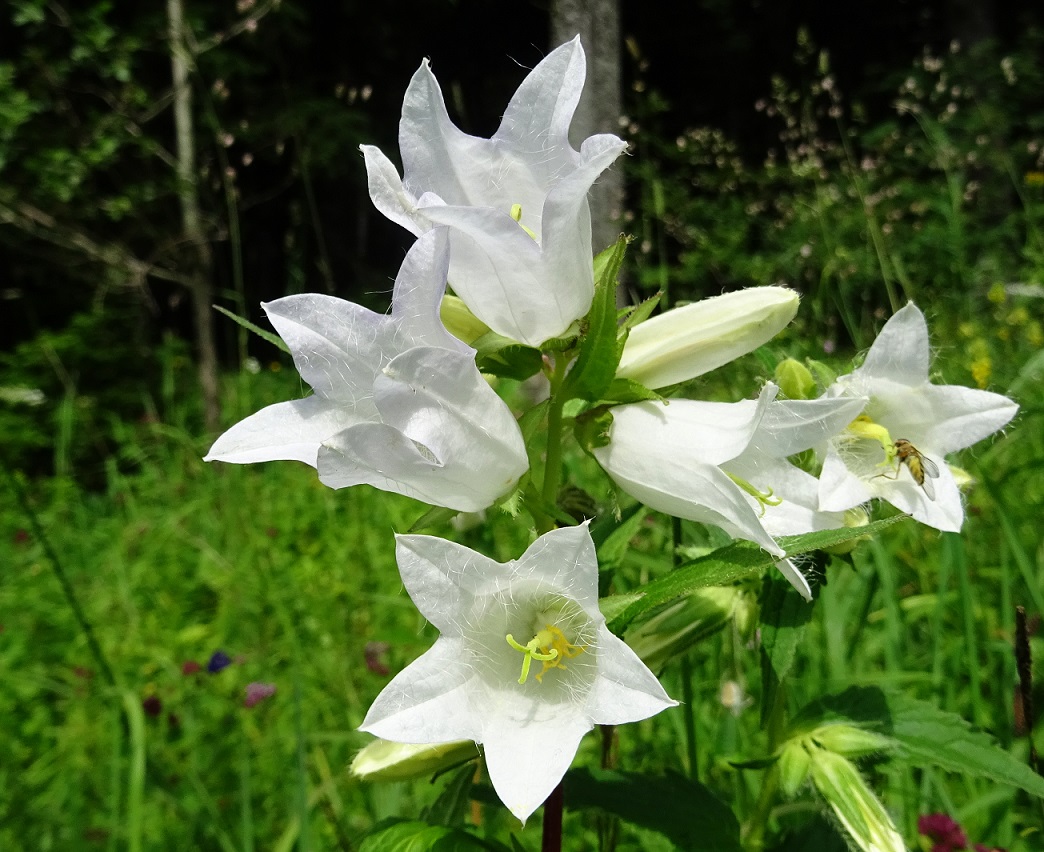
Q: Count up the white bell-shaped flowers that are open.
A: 5